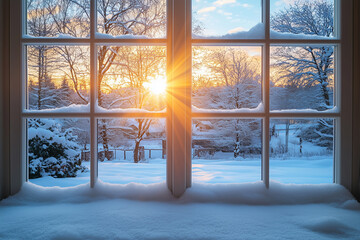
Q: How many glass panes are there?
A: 12